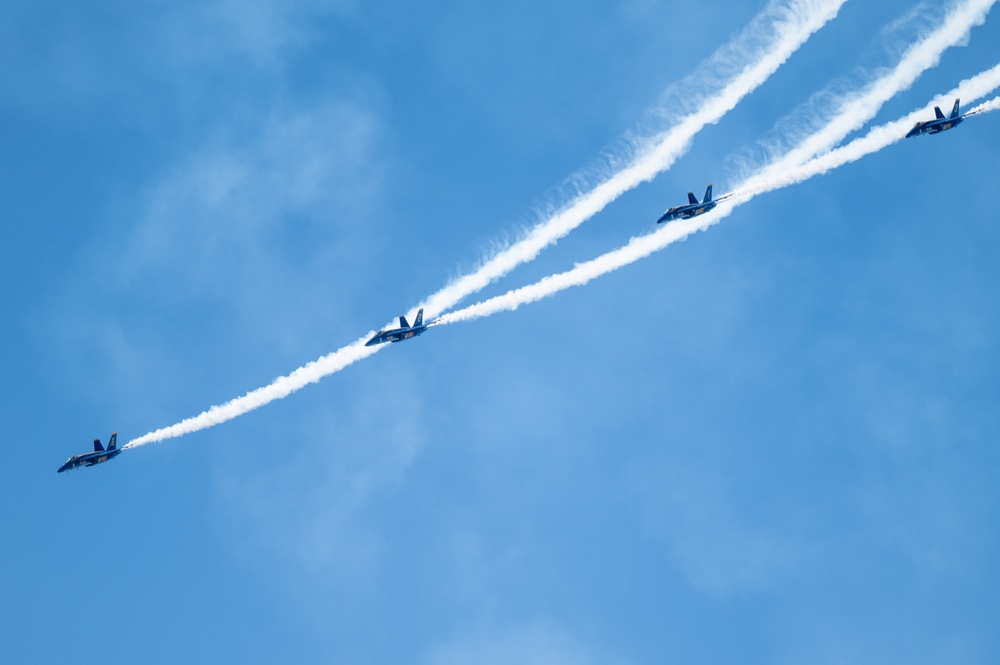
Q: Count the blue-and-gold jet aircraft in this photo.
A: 4